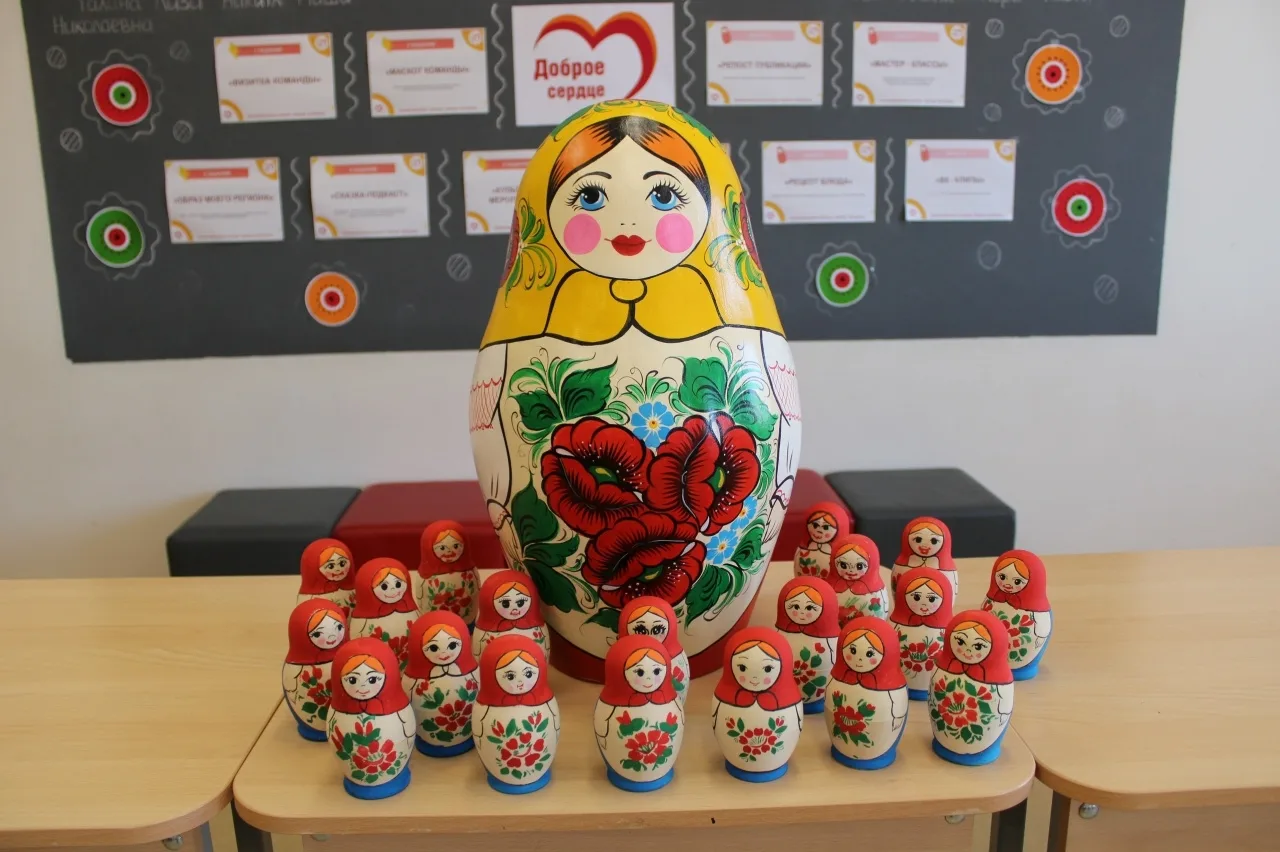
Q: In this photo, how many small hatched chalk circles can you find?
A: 11